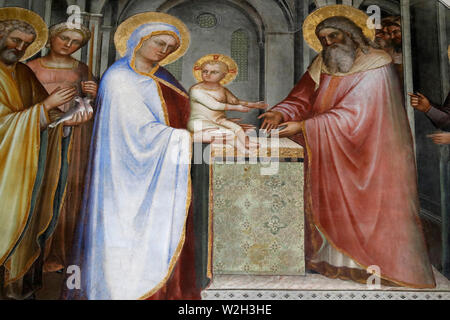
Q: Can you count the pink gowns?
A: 2